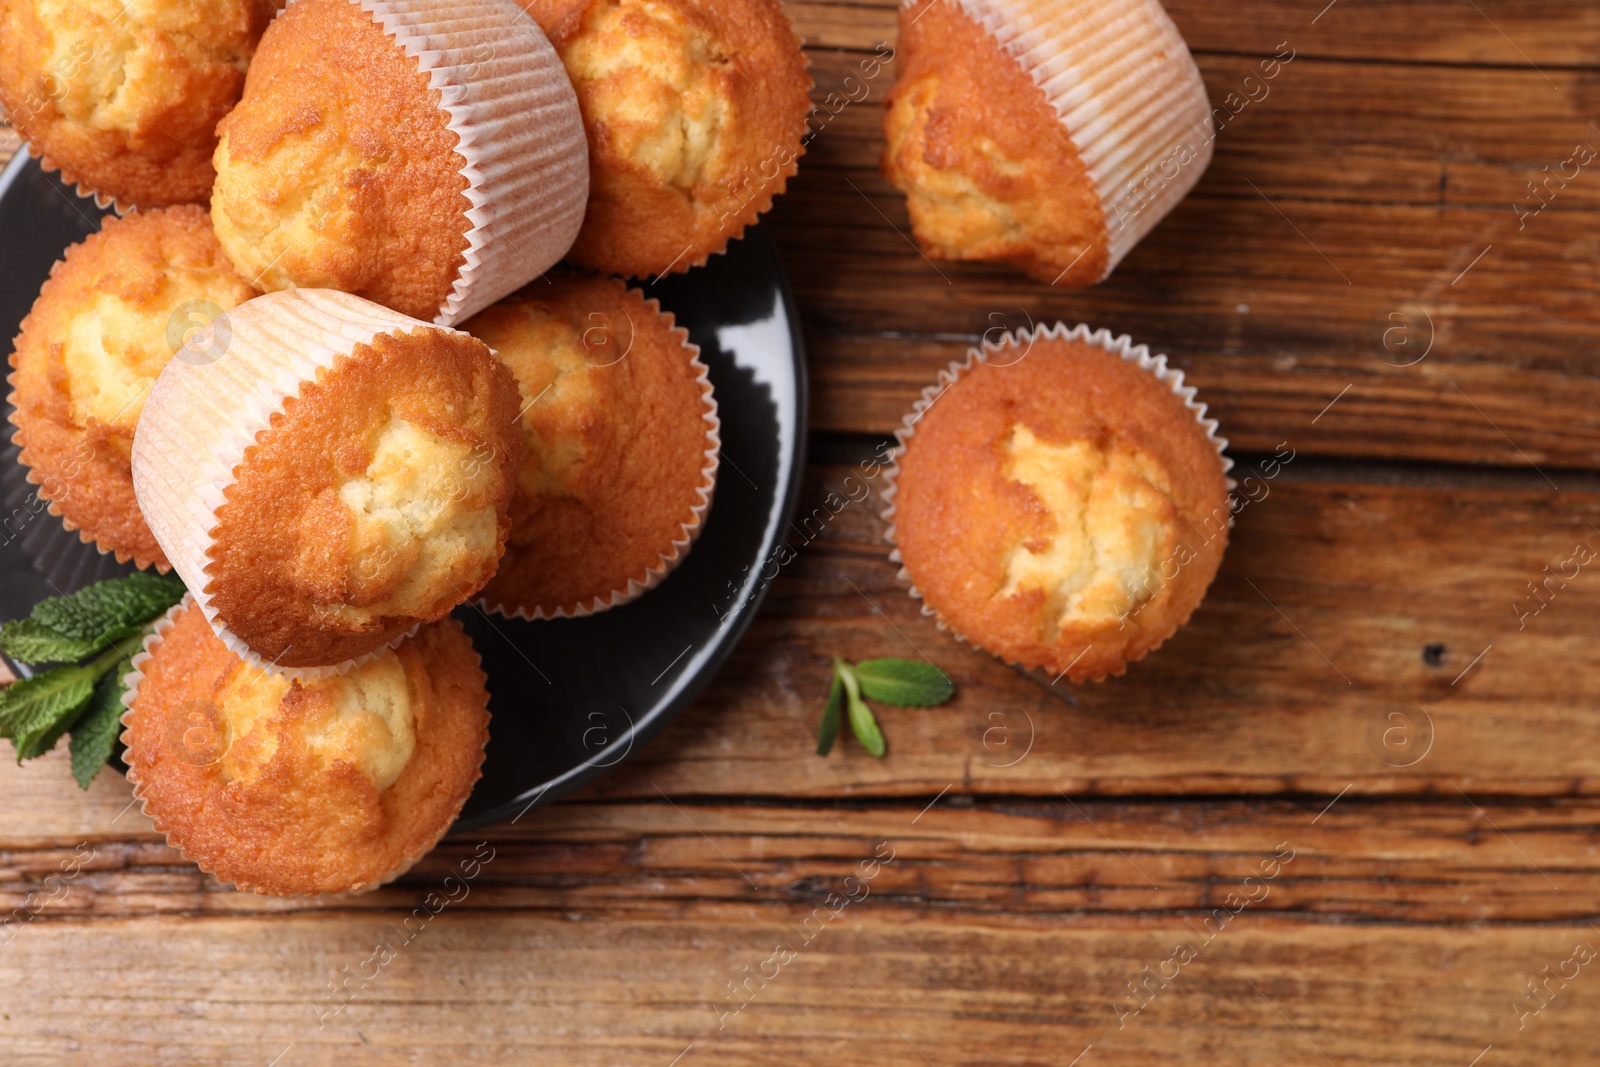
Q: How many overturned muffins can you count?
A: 3